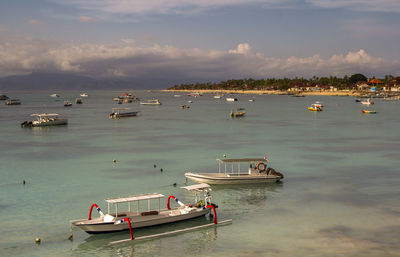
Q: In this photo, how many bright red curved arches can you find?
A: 4